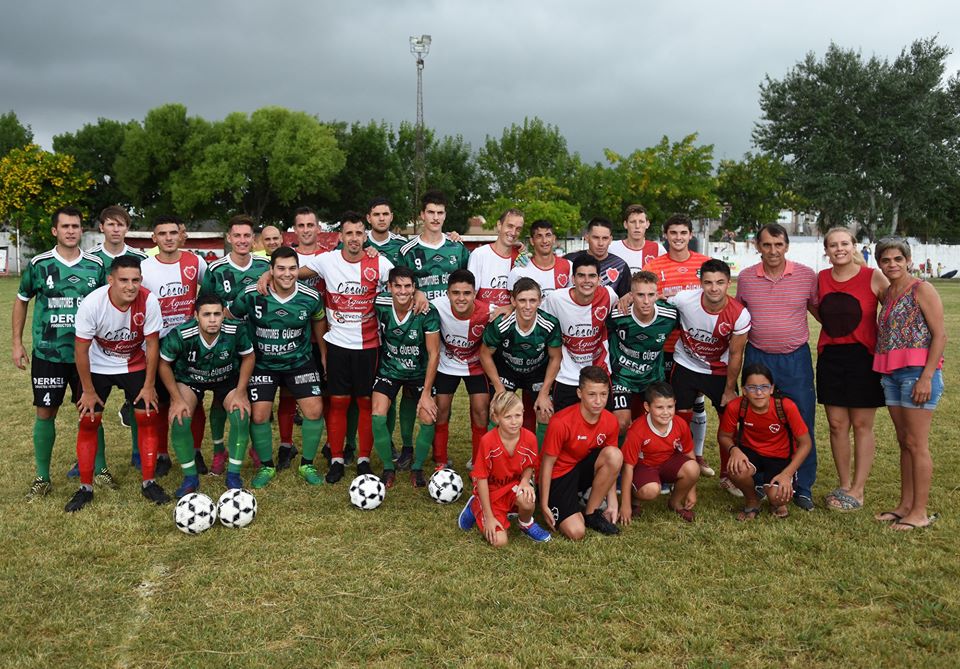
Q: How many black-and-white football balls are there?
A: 4